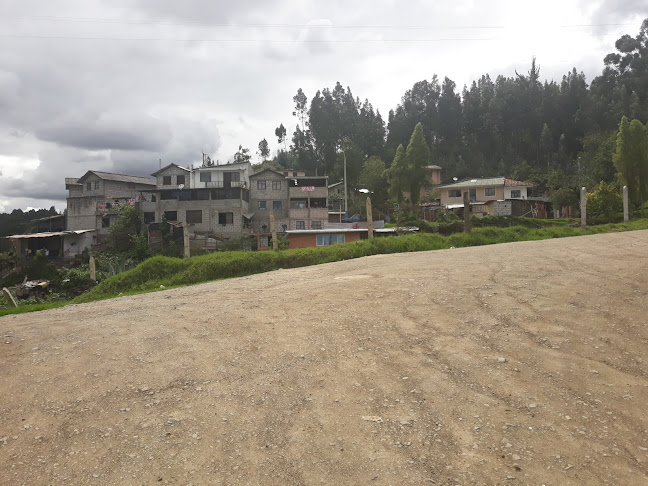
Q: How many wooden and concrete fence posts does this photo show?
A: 8